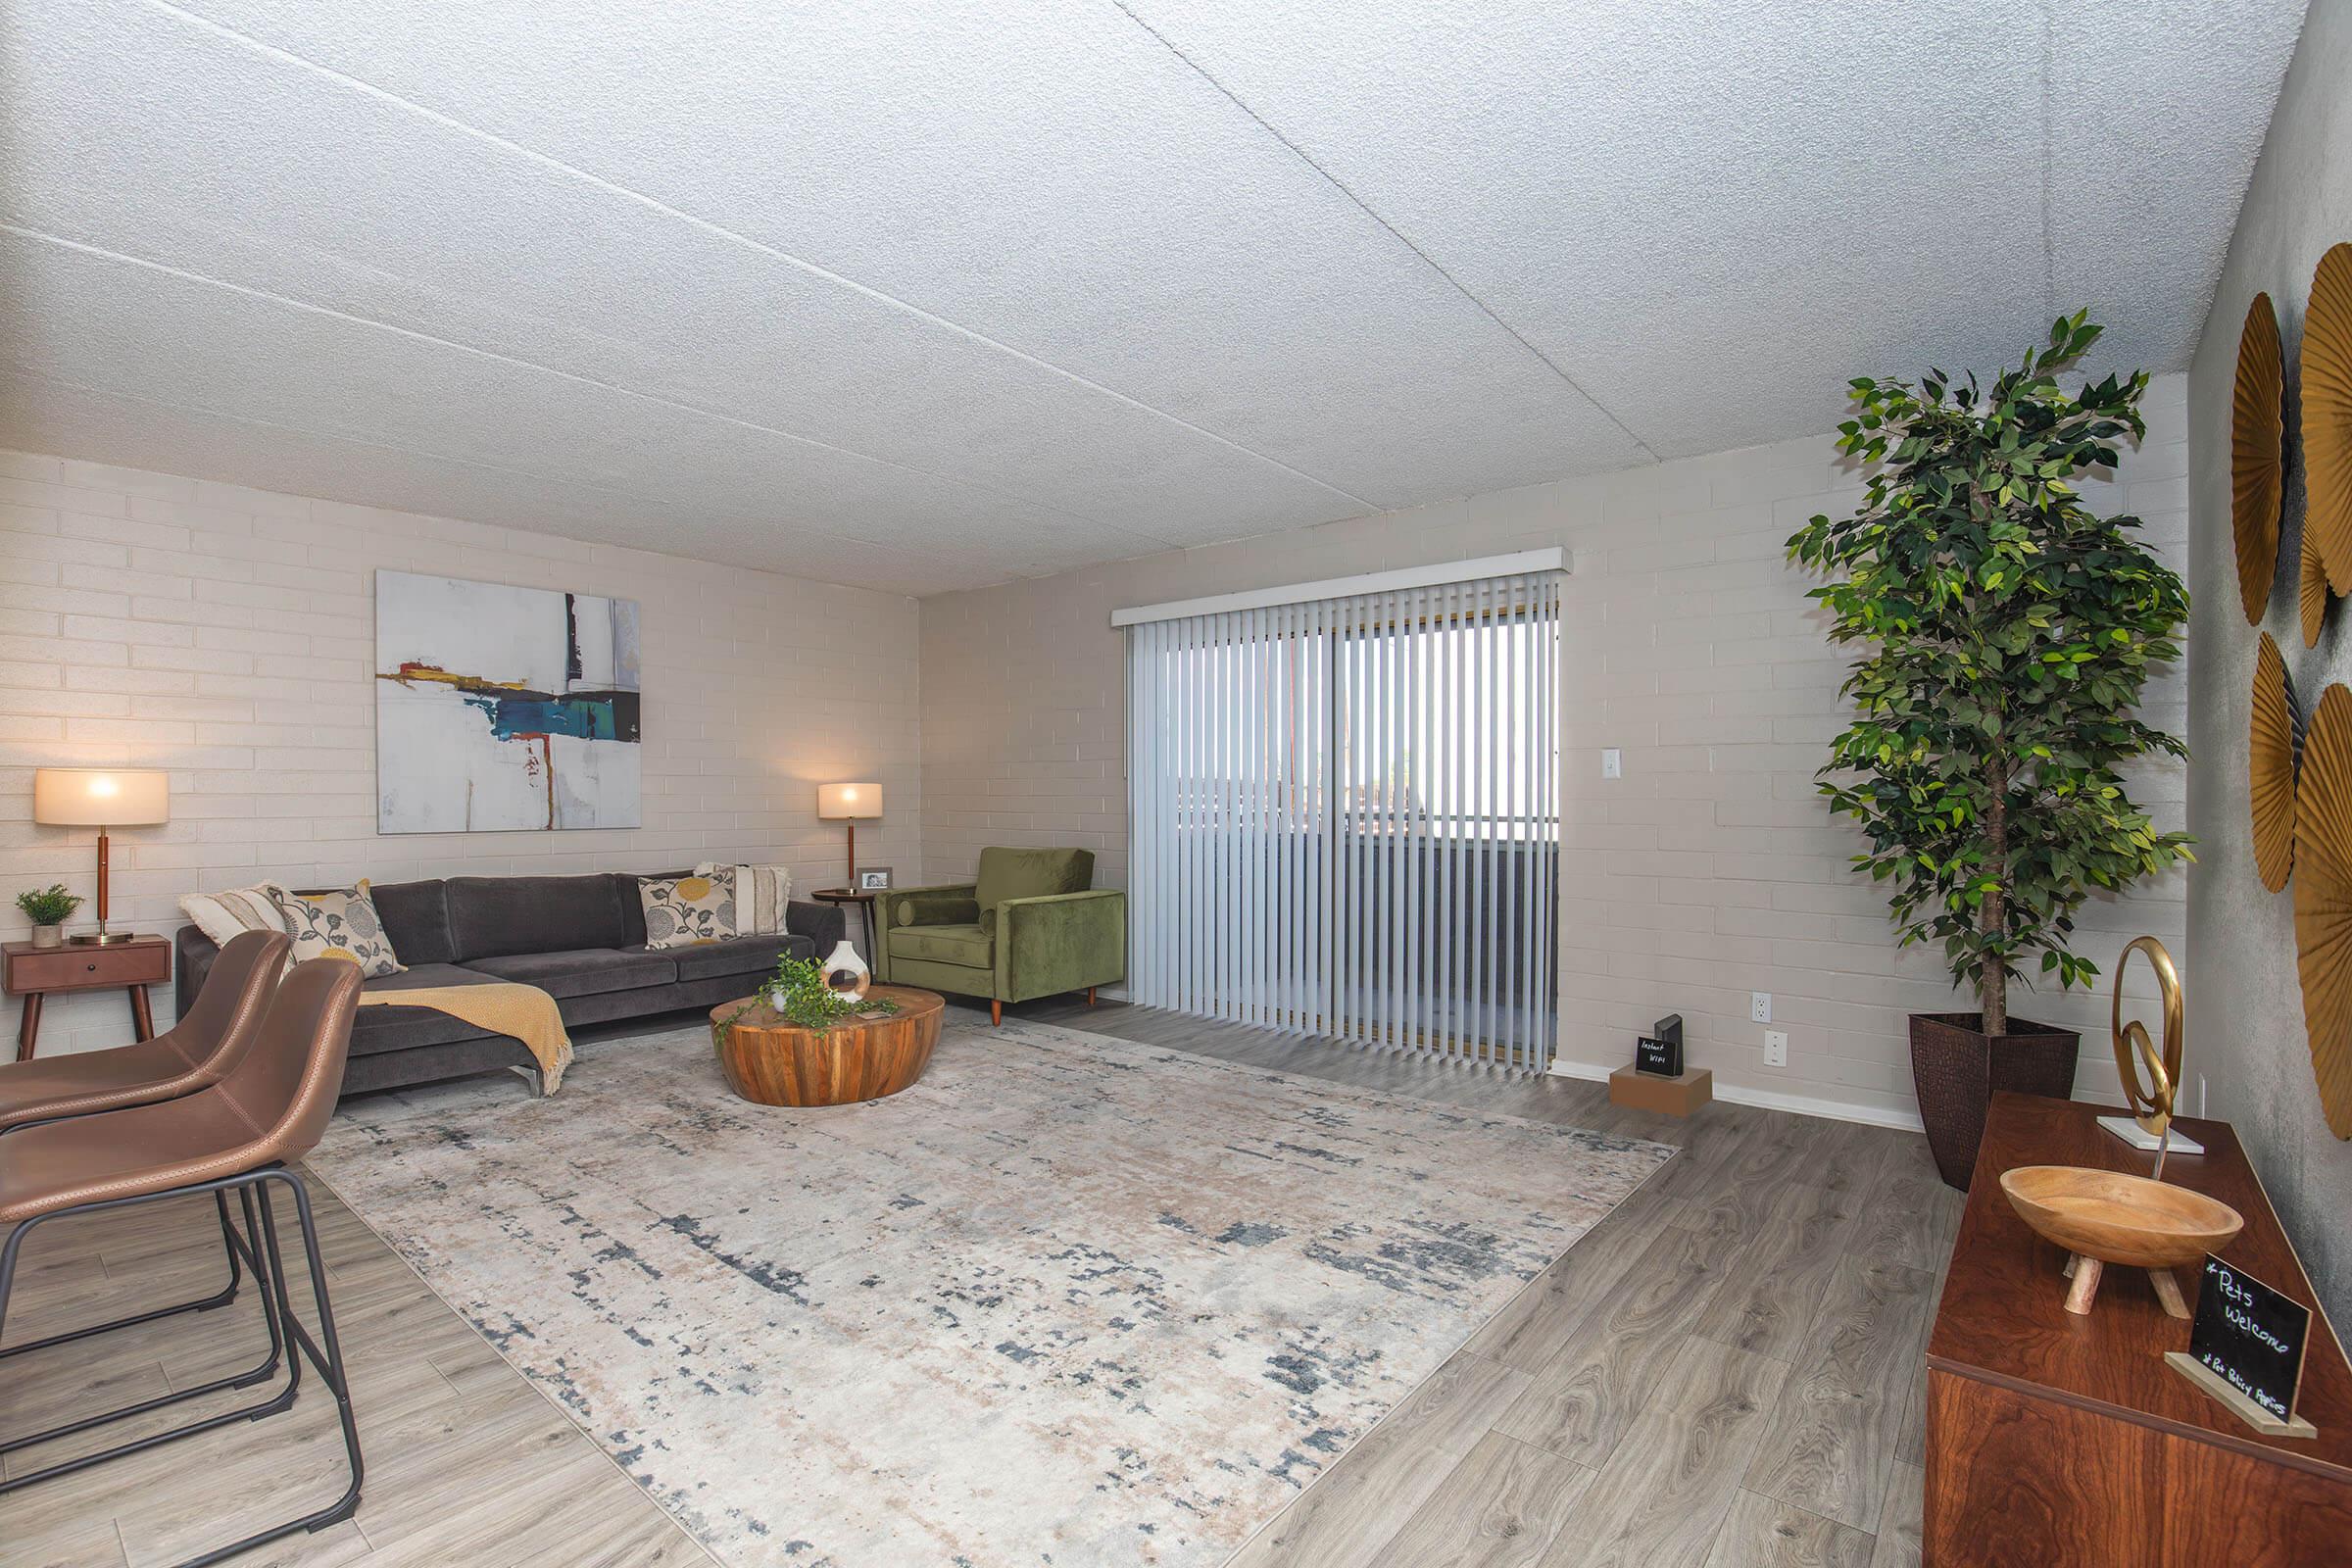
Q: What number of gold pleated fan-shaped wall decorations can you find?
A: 5